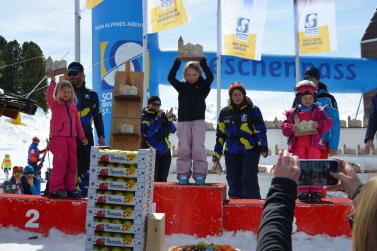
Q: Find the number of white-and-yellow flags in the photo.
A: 4